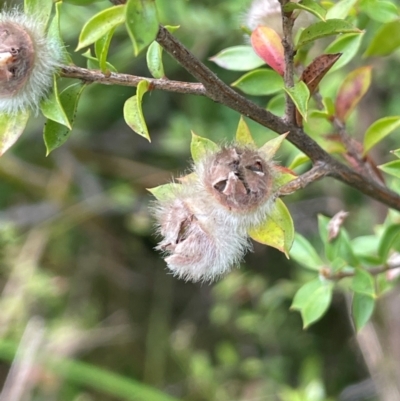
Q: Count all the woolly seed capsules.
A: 4